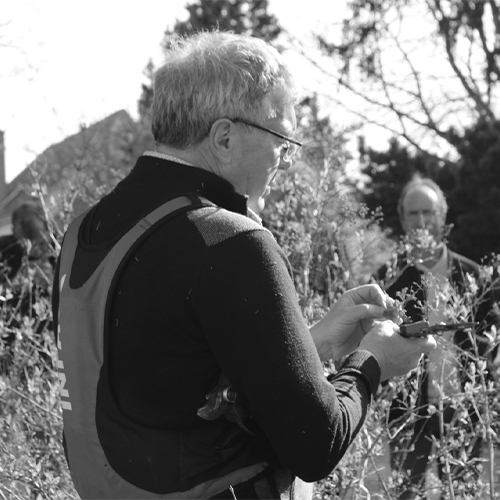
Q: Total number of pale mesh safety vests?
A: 1